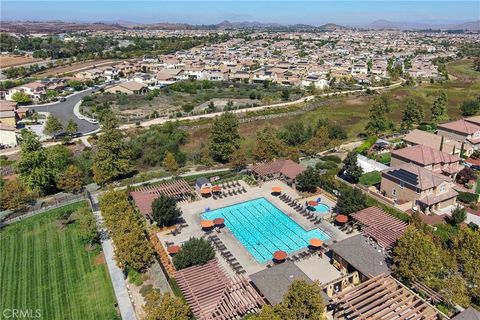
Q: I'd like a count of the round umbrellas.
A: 10